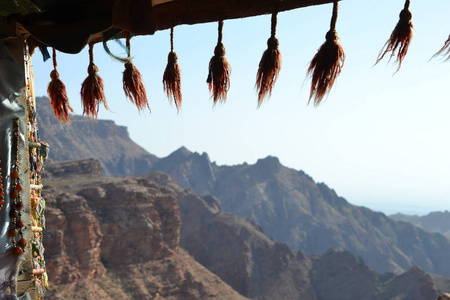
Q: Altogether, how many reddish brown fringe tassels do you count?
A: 9